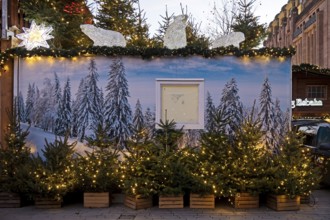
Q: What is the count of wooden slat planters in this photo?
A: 8